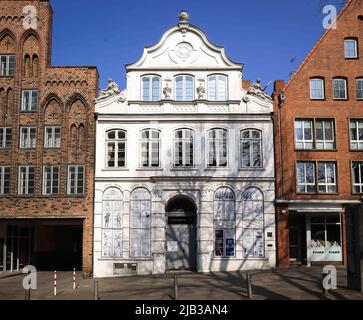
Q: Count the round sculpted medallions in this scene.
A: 1